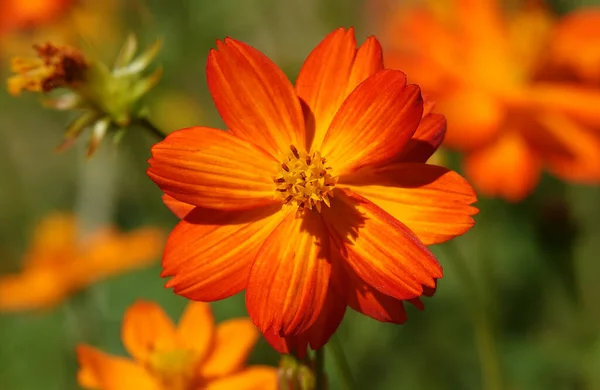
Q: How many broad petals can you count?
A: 8